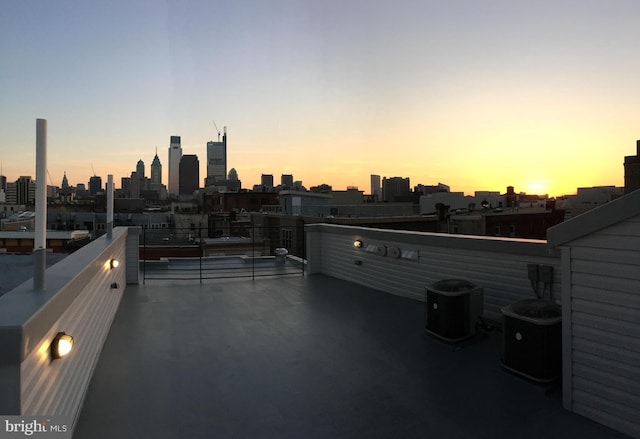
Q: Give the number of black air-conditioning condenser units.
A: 2